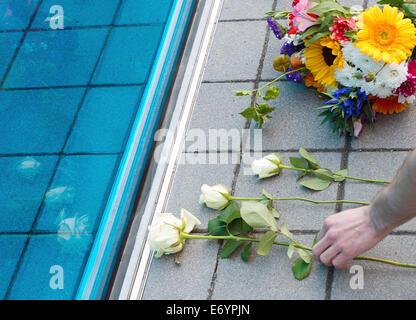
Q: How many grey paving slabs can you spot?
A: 14